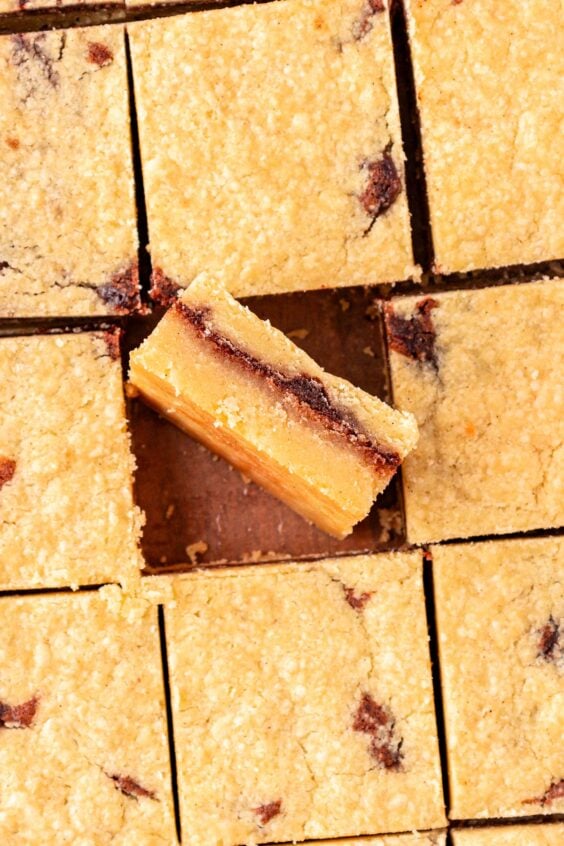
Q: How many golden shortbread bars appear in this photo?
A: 9